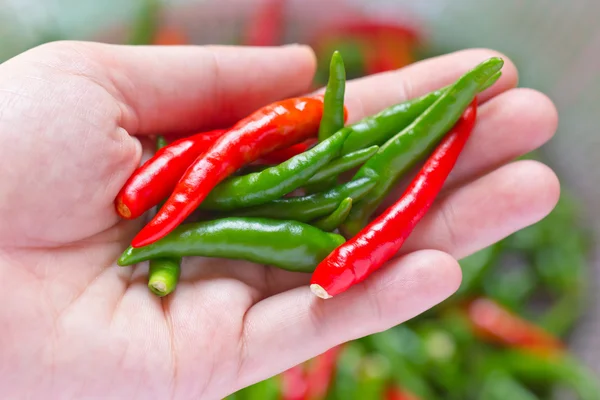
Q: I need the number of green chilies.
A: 9